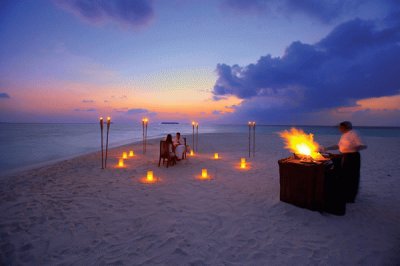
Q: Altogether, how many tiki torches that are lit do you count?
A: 8